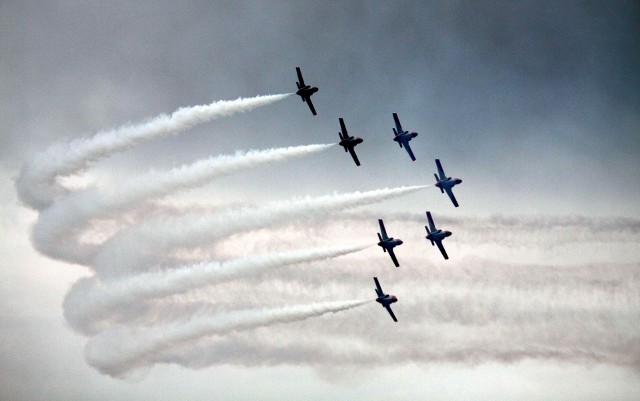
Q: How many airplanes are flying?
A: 7